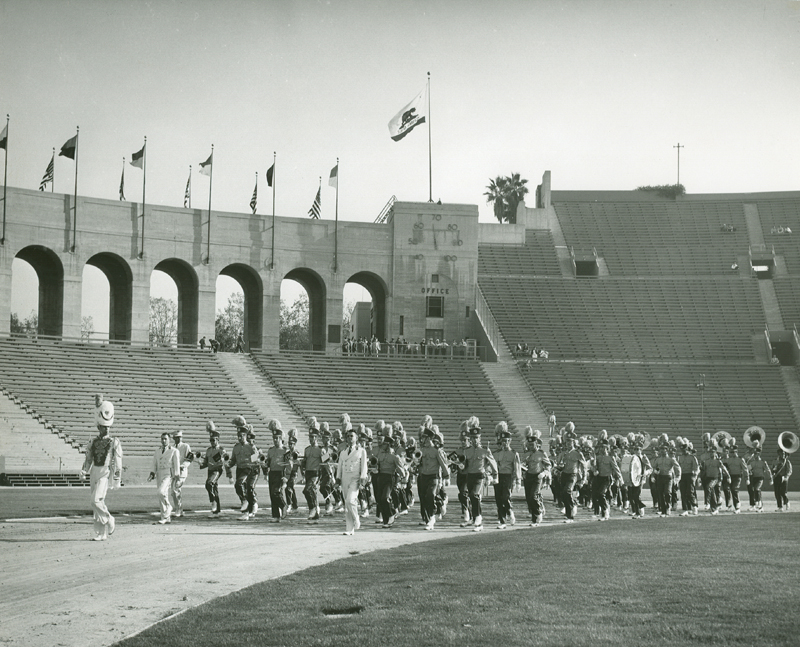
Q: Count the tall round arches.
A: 6